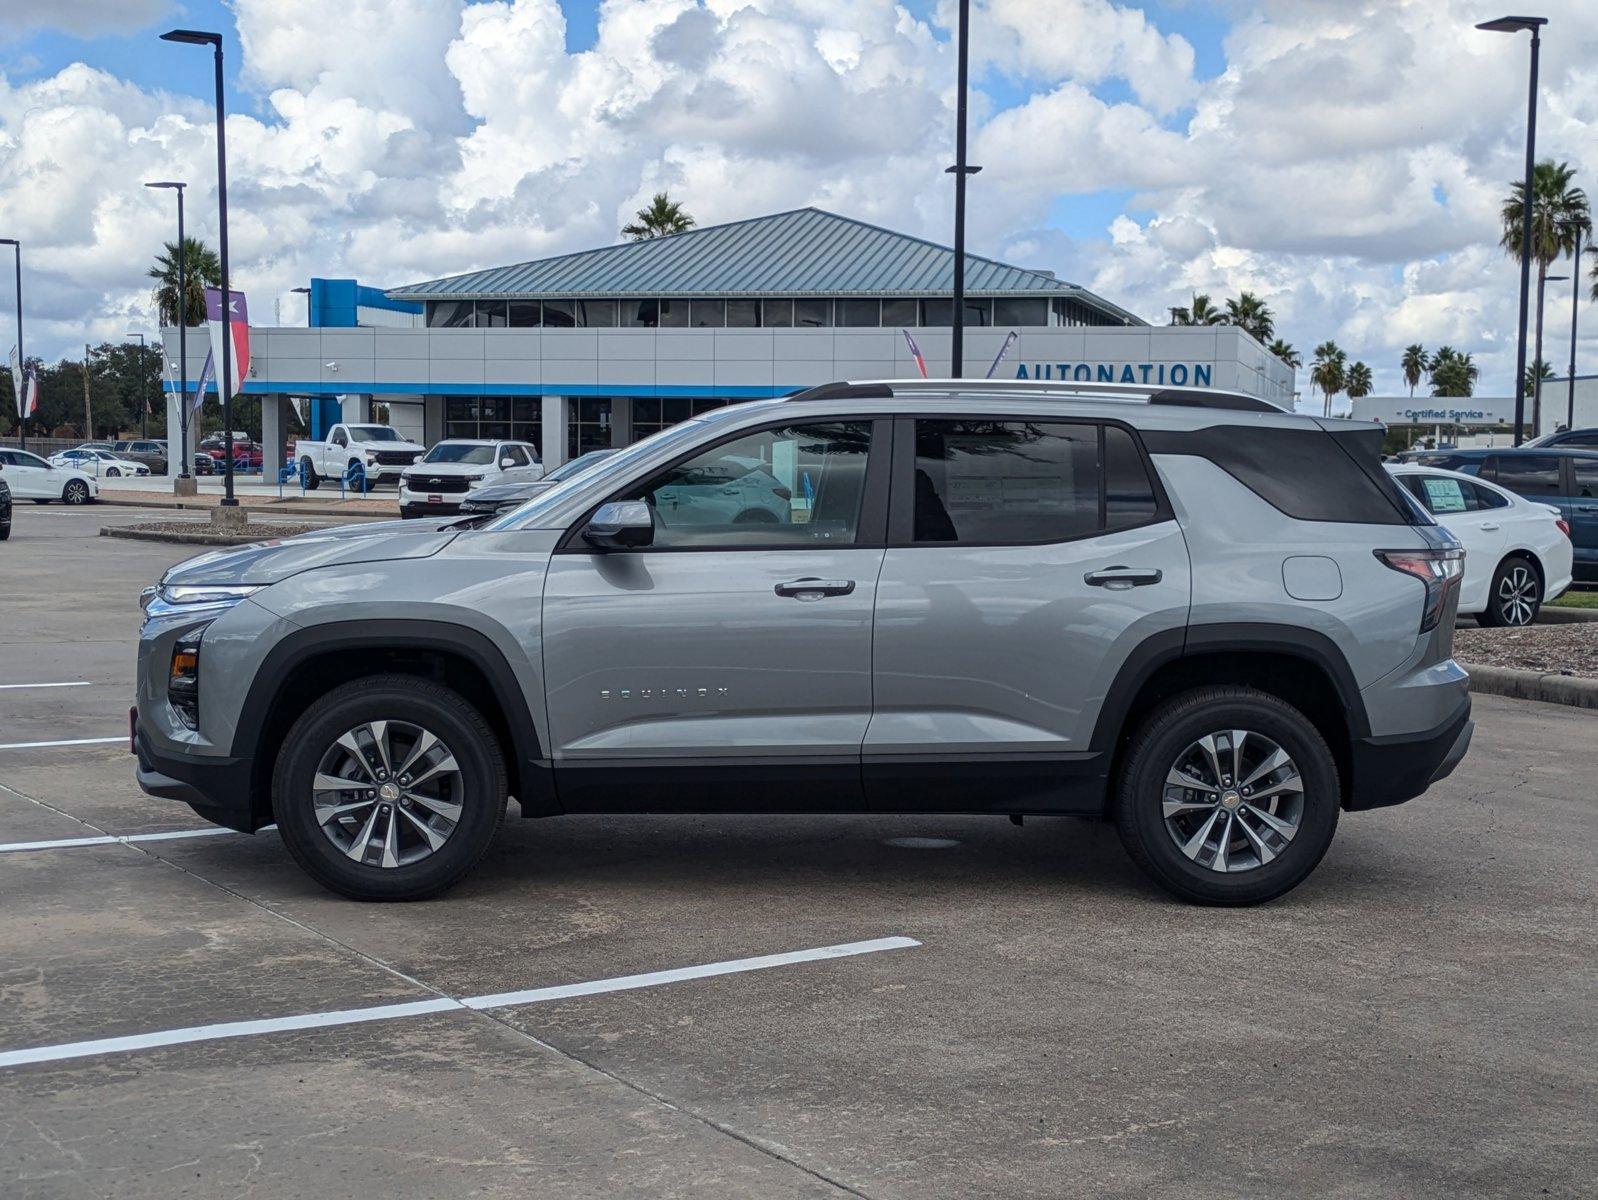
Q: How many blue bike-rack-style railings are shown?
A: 2